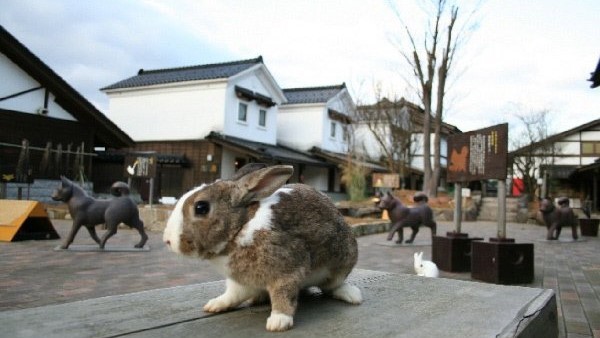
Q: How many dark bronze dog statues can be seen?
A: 3